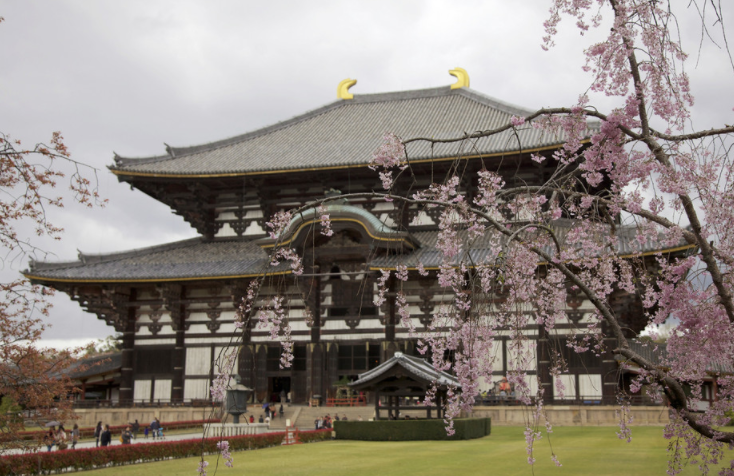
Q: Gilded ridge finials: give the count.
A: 2